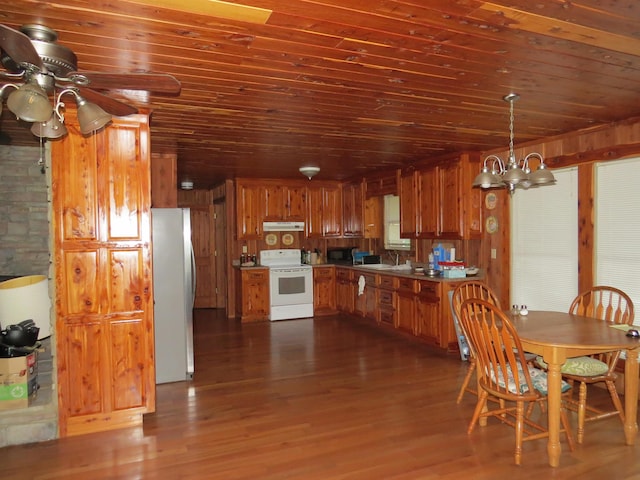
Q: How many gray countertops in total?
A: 2